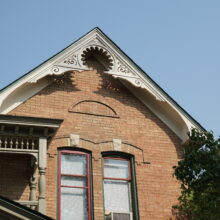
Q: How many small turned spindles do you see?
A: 7